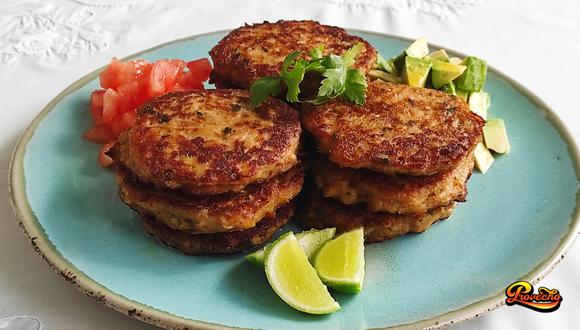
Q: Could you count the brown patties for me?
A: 7